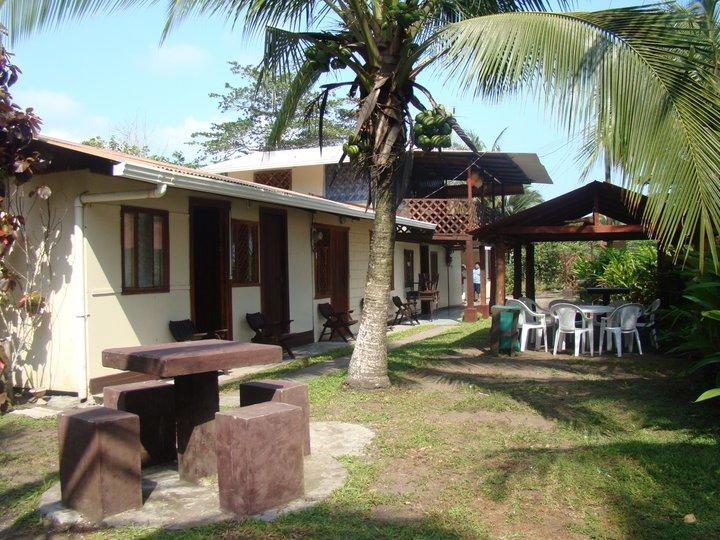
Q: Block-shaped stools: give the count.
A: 4